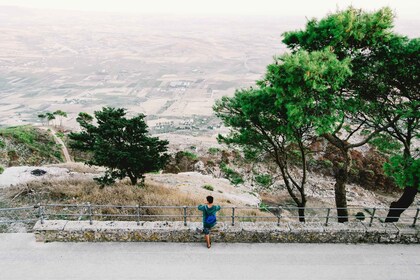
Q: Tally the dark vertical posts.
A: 9